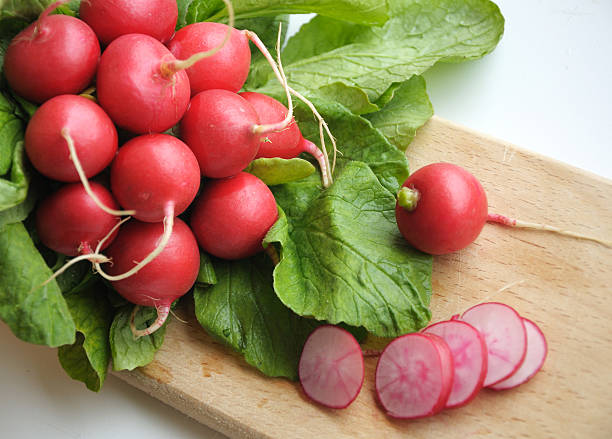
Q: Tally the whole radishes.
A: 12